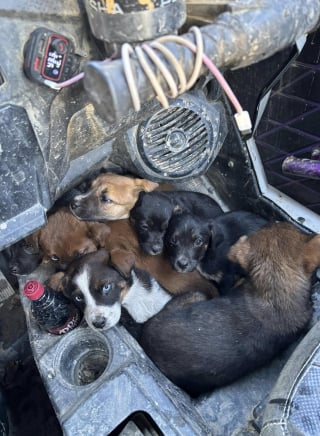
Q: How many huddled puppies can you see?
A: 8